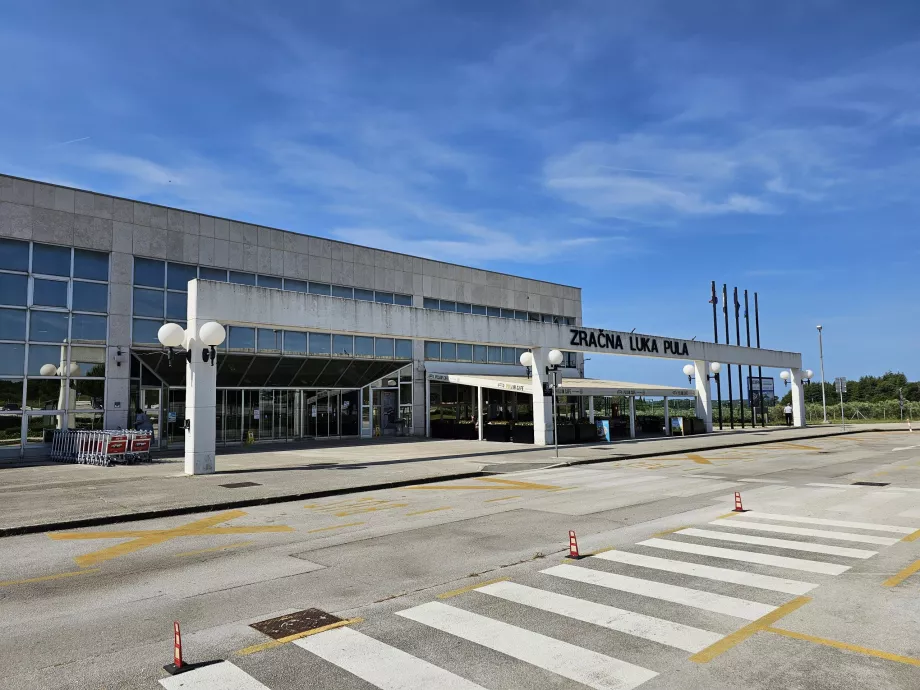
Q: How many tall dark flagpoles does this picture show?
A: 5